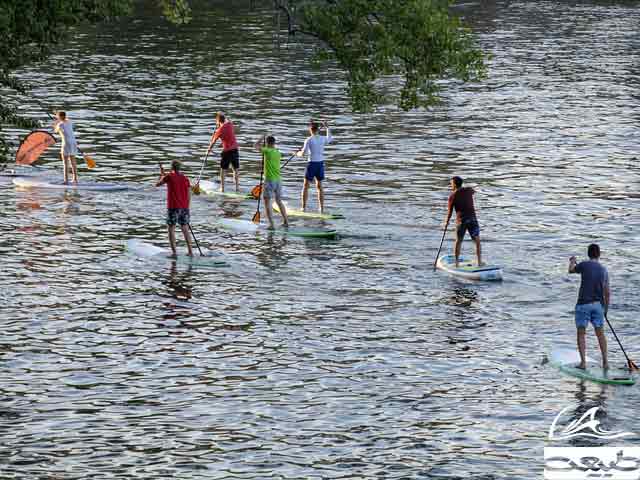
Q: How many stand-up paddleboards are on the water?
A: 7